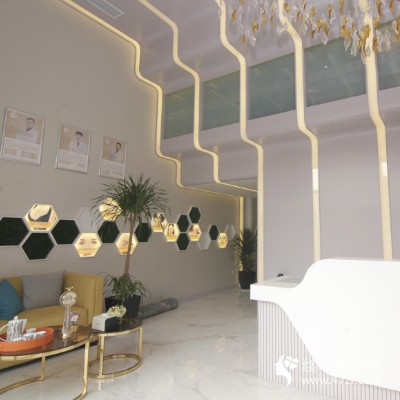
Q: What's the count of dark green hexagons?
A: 9